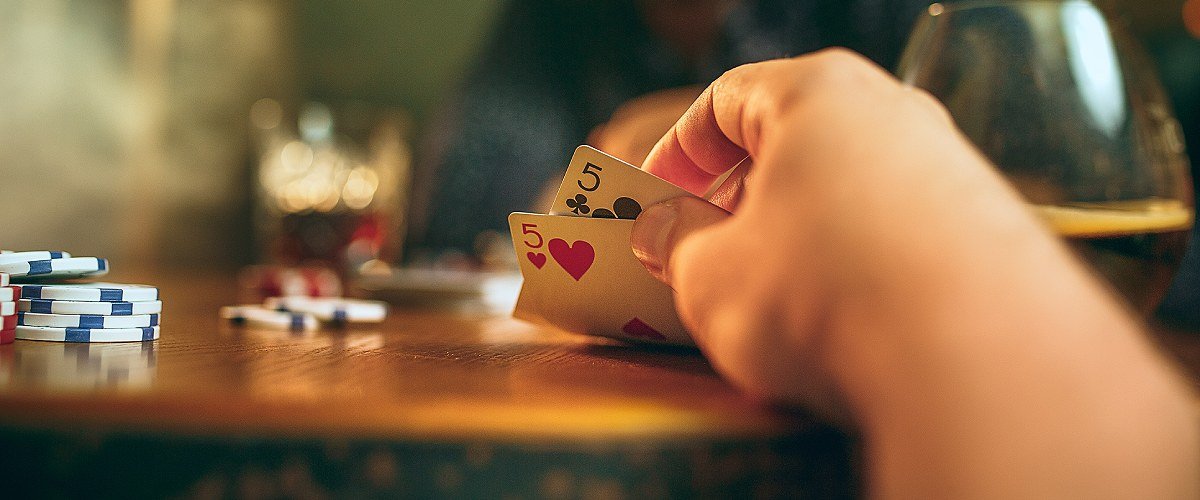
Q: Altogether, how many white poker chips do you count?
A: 8